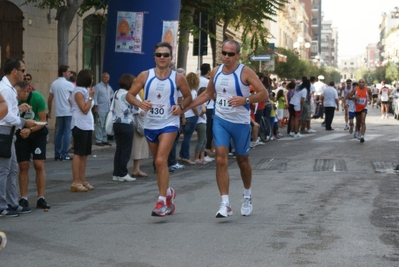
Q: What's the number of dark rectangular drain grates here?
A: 3